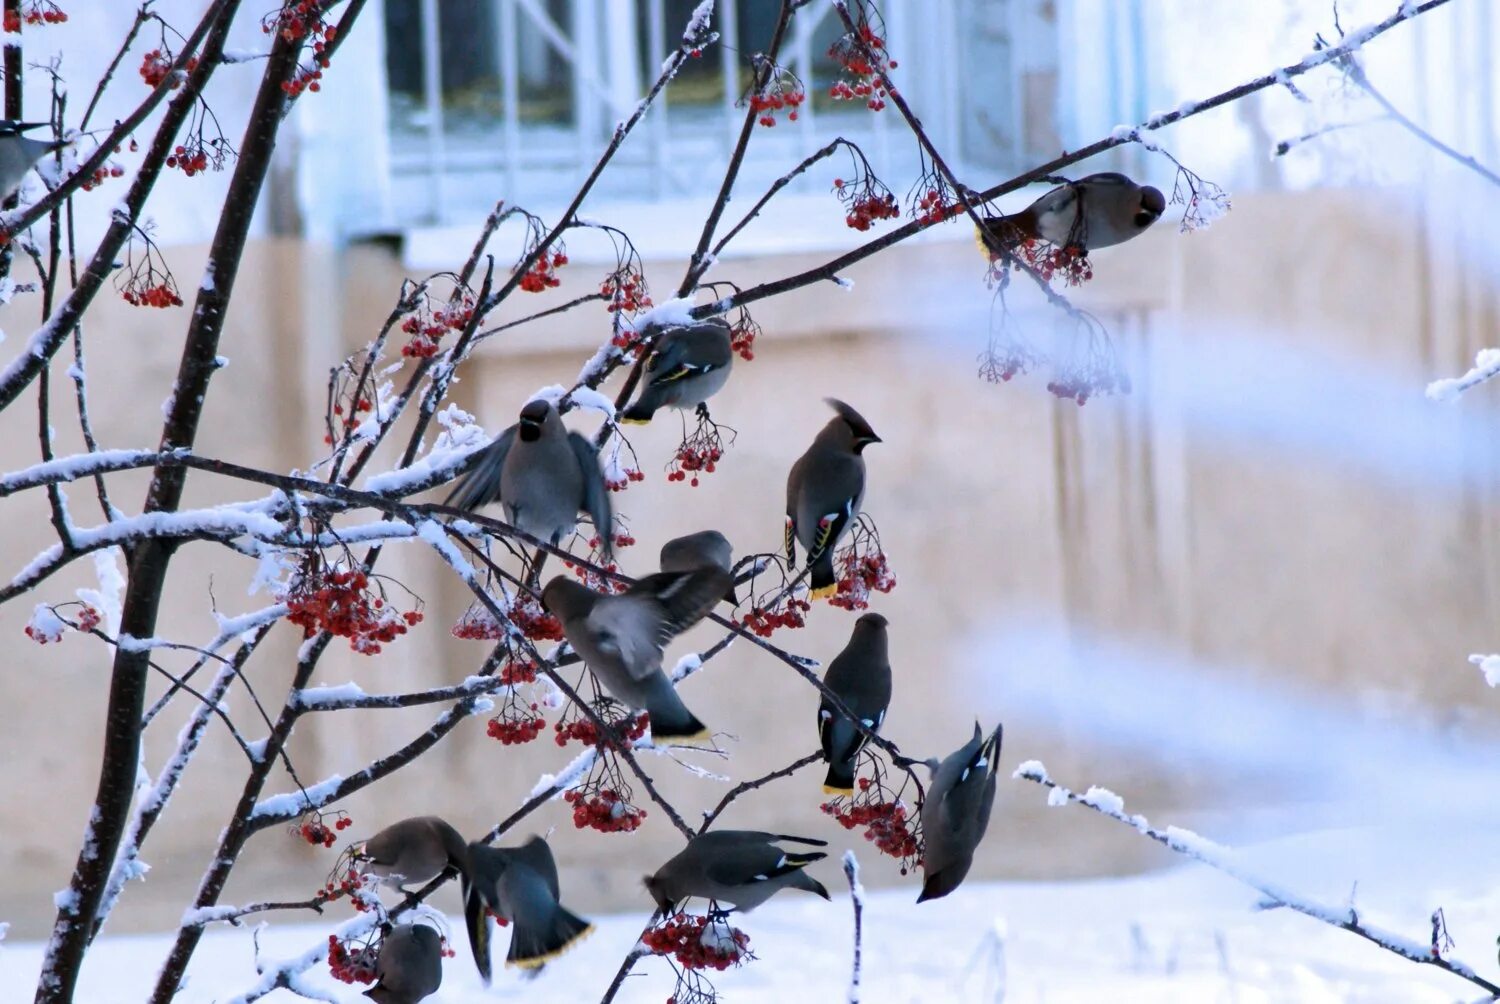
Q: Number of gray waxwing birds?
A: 13